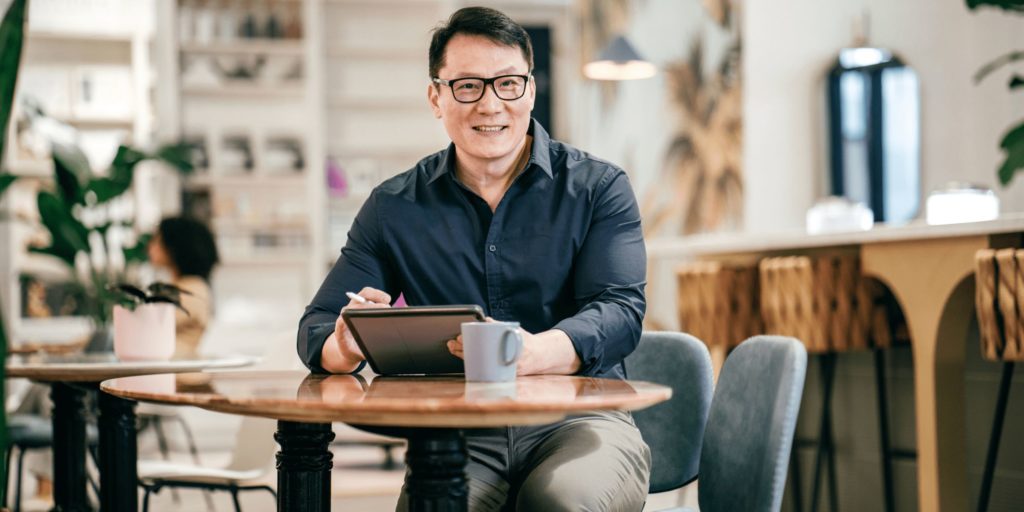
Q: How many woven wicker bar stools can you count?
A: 3